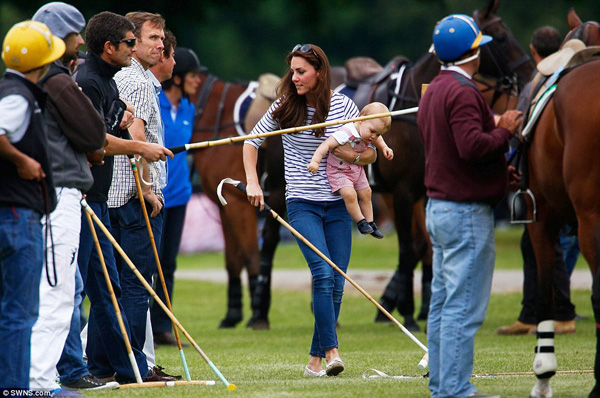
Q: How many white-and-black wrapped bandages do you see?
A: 1